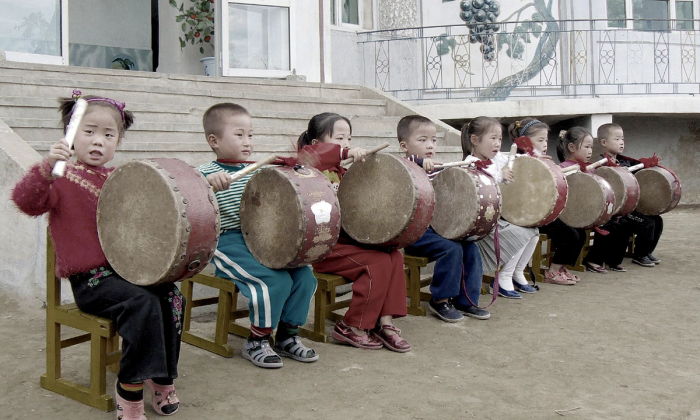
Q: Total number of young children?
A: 8